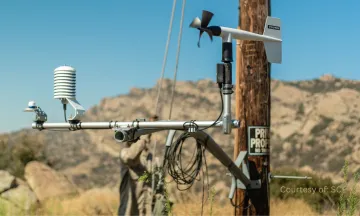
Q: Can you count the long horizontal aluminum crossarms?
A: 1